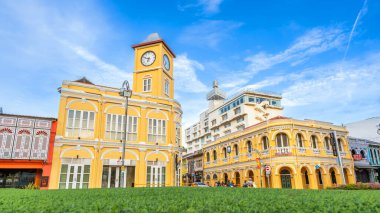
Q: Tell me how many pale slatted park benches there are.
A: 0